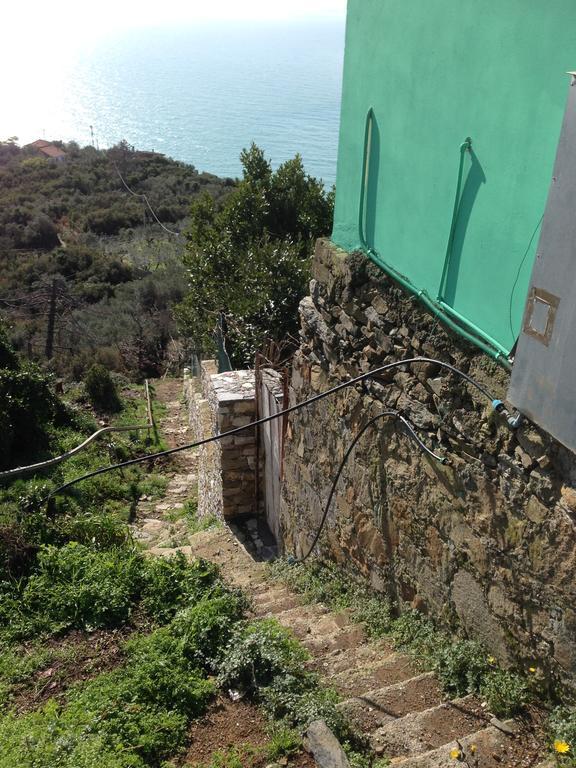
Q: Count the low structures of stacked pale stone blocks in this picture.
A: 1